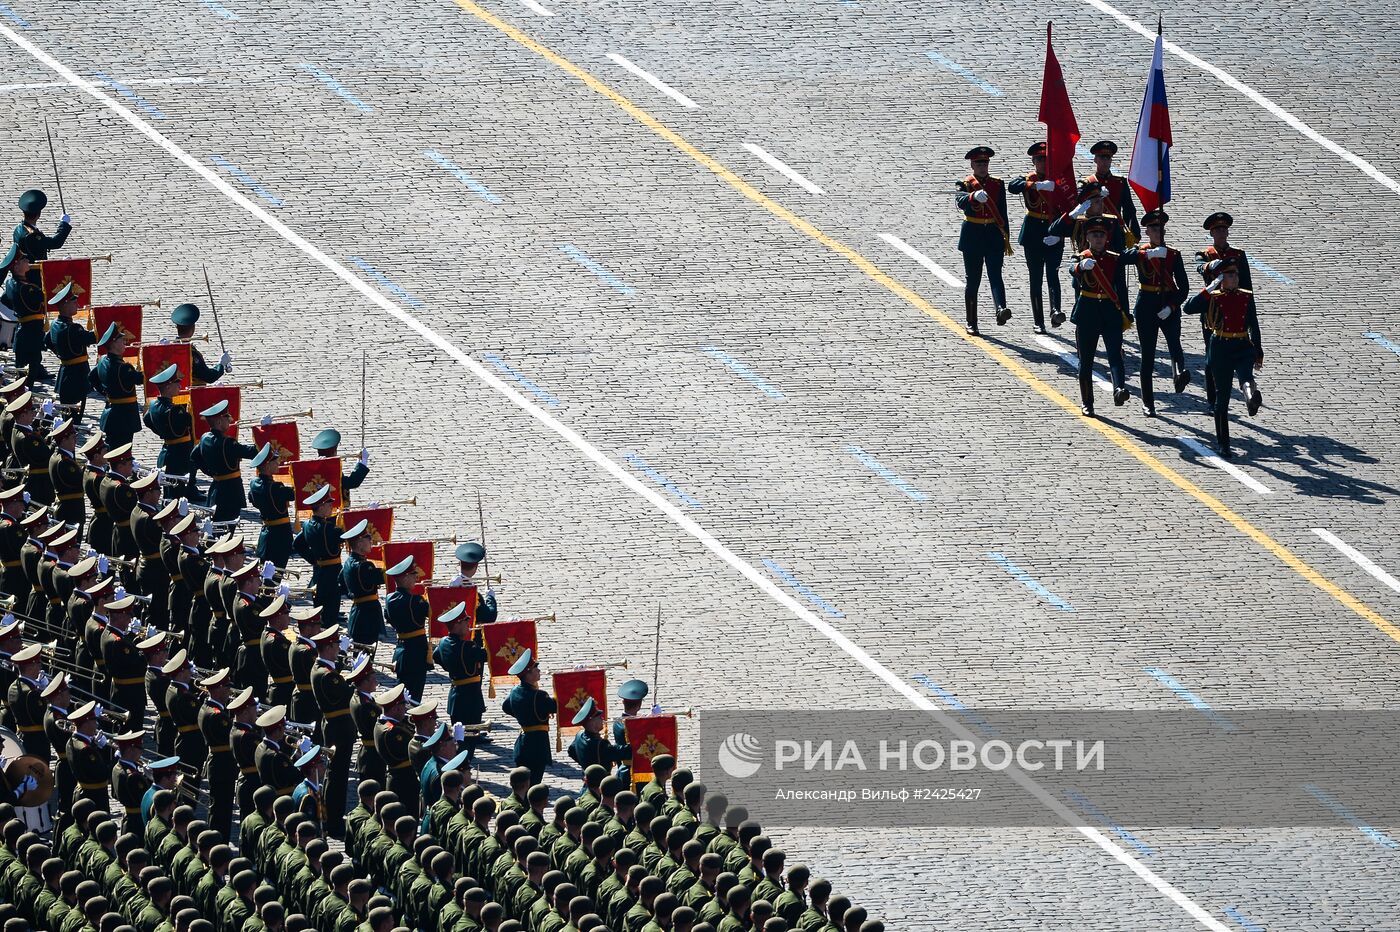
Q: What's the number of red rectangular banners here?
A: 12